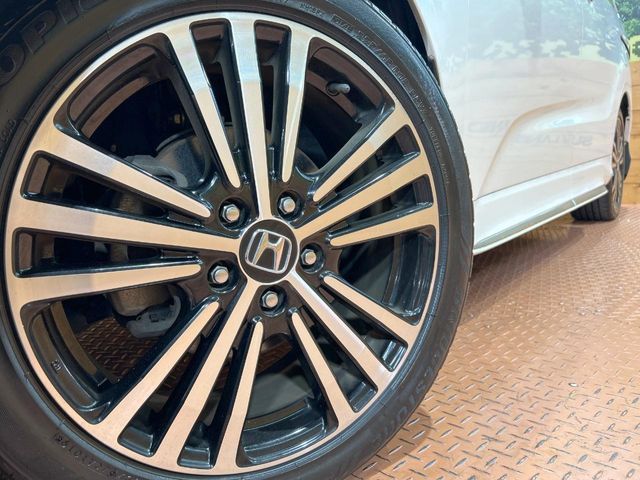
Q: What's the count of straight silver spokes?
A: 15